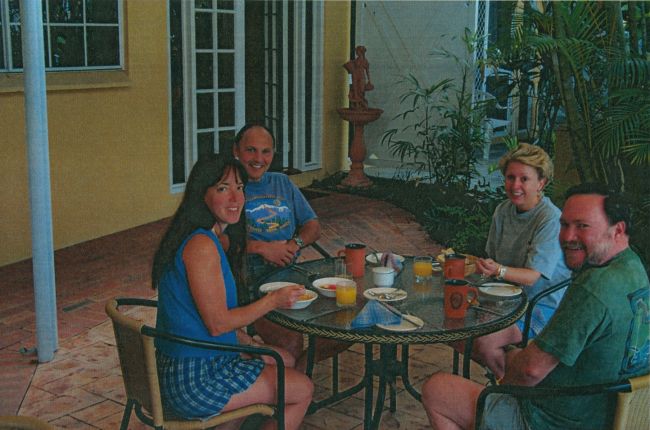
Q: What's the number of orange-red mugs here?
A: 3